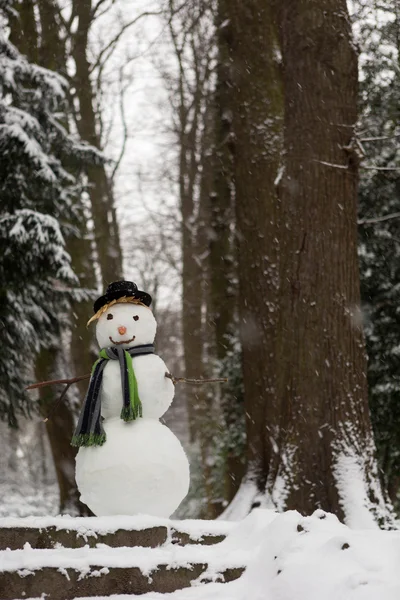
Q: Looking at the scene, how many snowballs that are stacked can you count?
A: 3